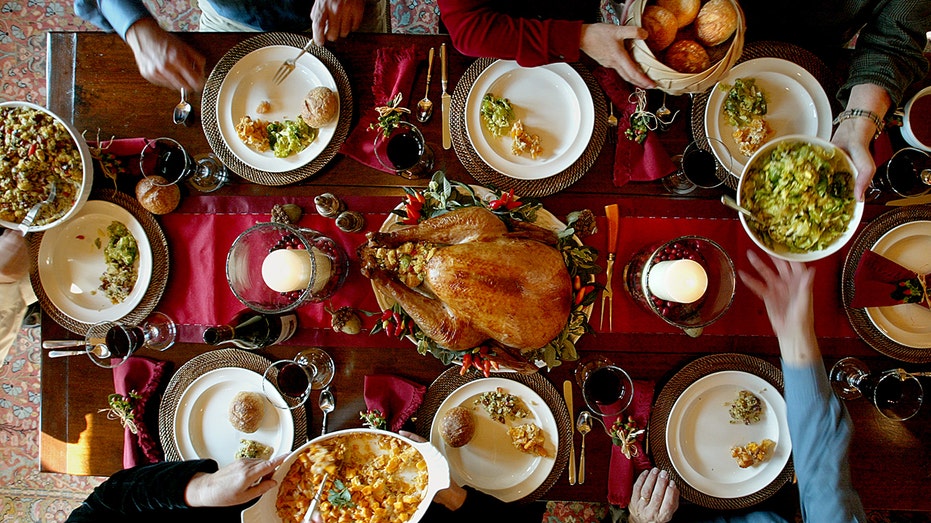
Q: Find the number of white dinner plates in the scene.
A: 8